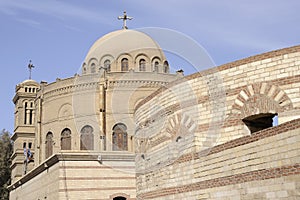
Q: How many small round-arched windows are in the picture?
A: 7